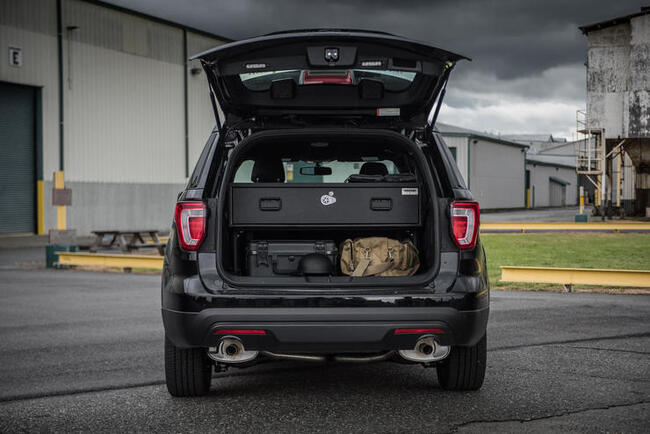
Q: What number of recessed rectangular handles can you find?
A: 2